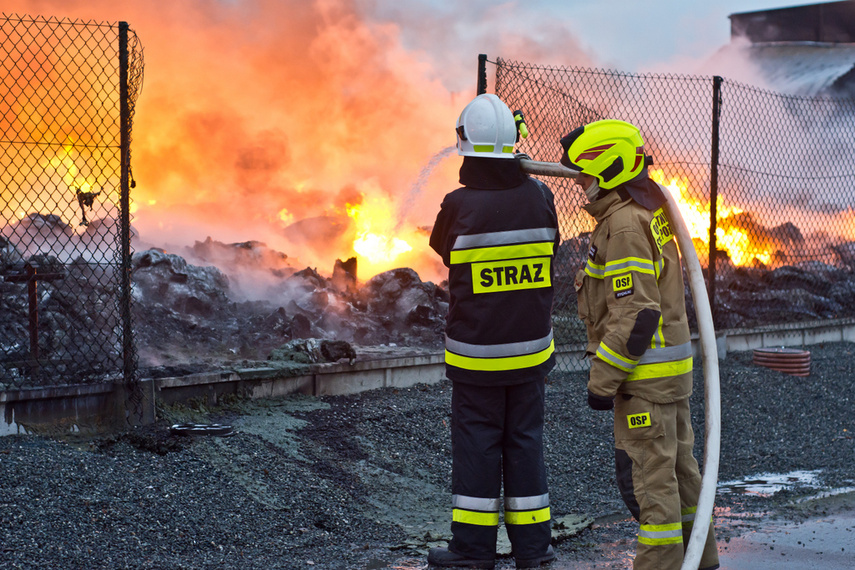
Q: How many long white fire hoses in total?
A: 1